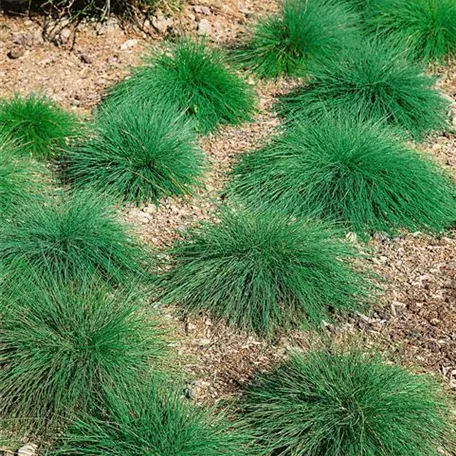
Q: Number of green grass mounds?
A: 13